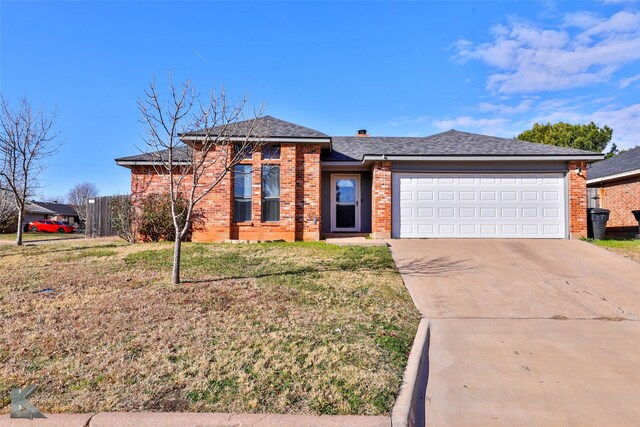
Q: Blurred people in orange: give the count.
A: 0